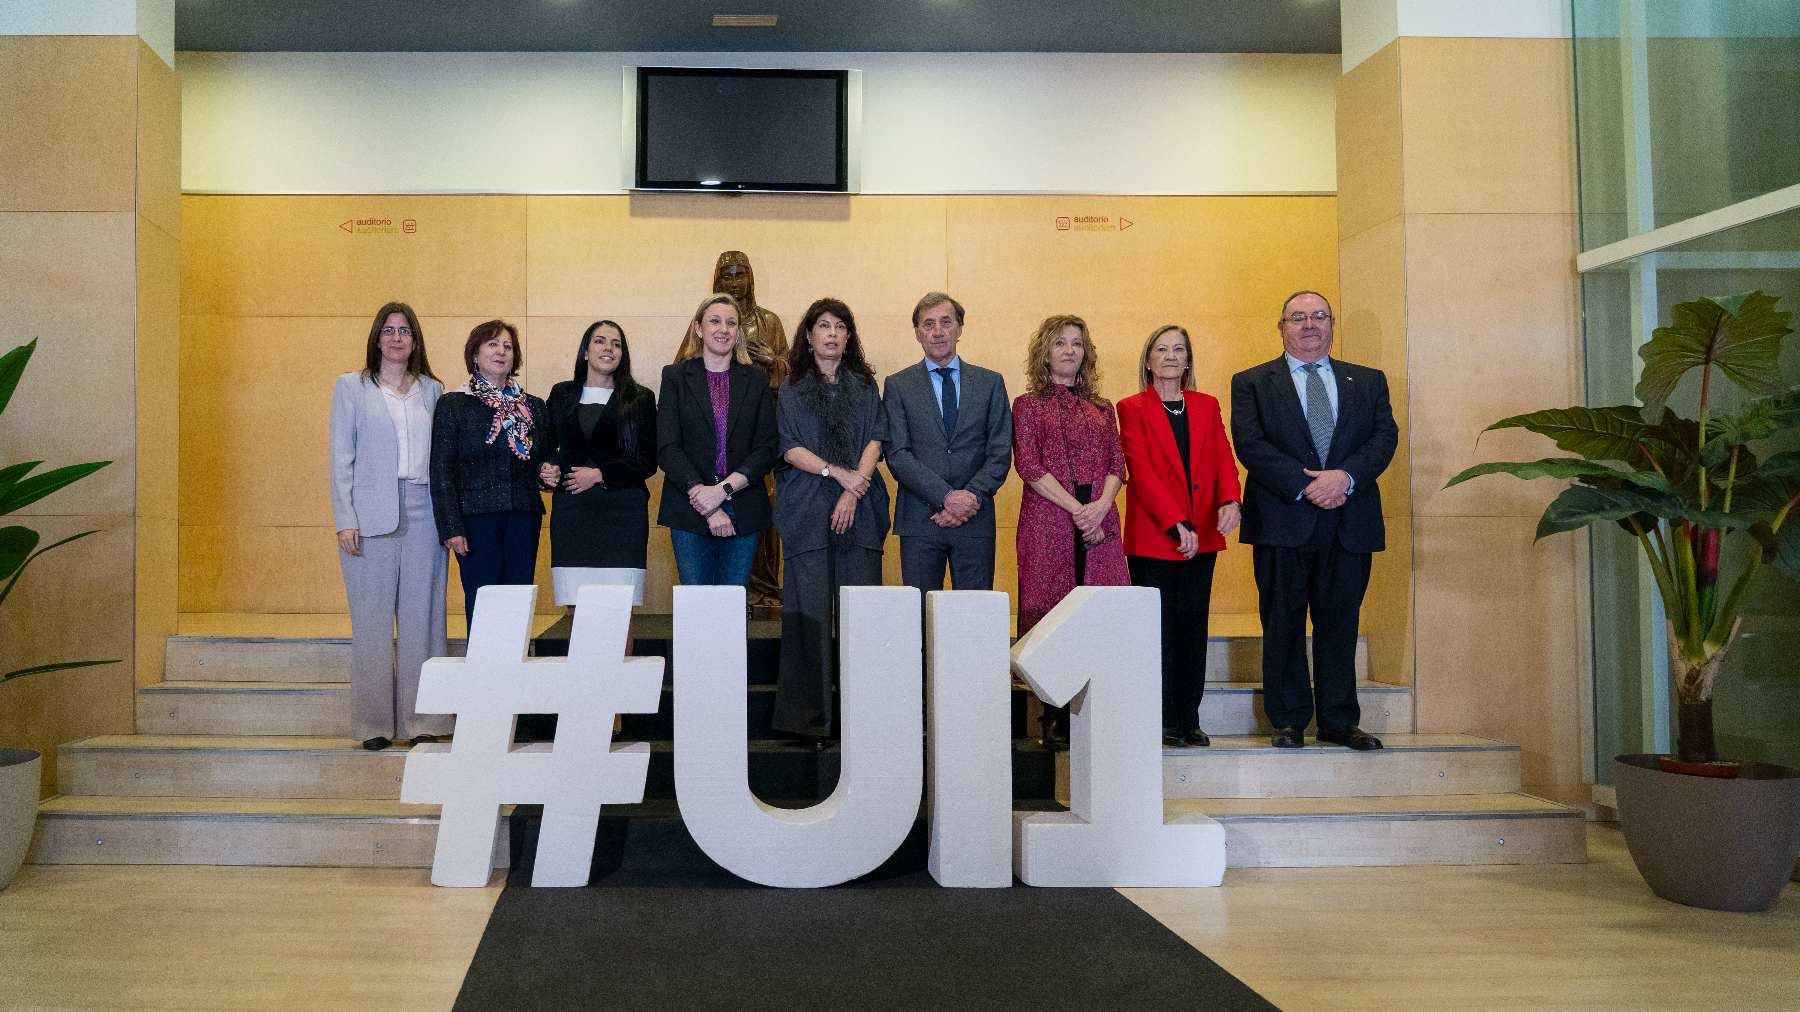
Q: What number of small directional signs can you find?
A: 2